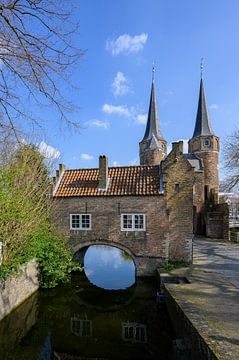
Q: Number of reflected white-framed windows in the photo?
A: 2